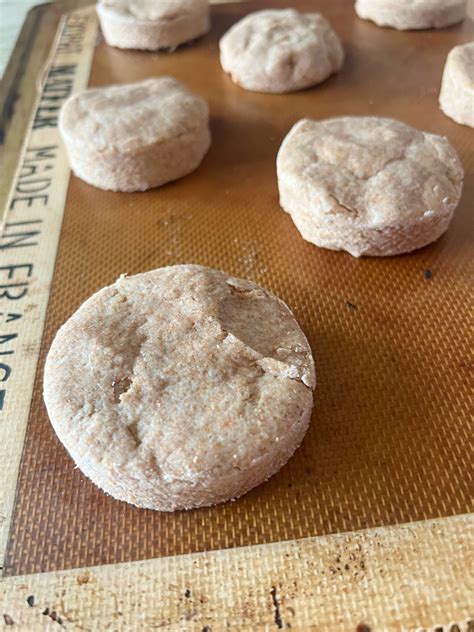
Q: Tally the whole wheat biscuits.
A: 7